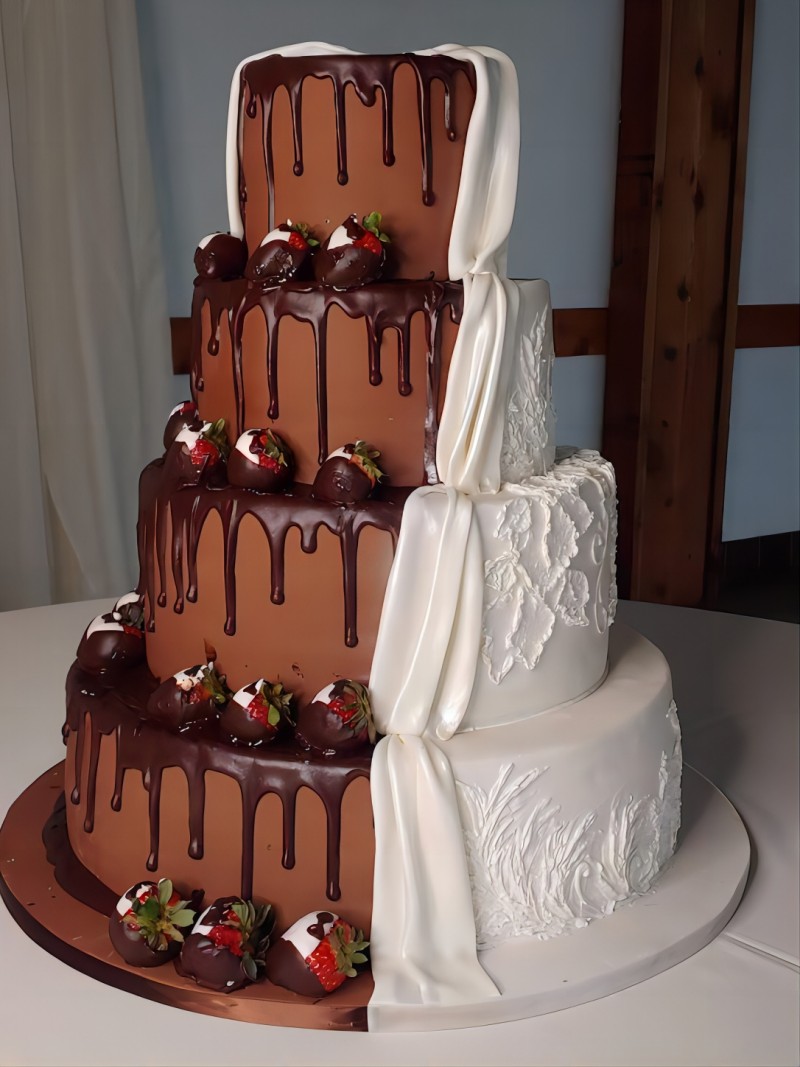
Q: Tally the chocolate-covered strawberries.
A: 15